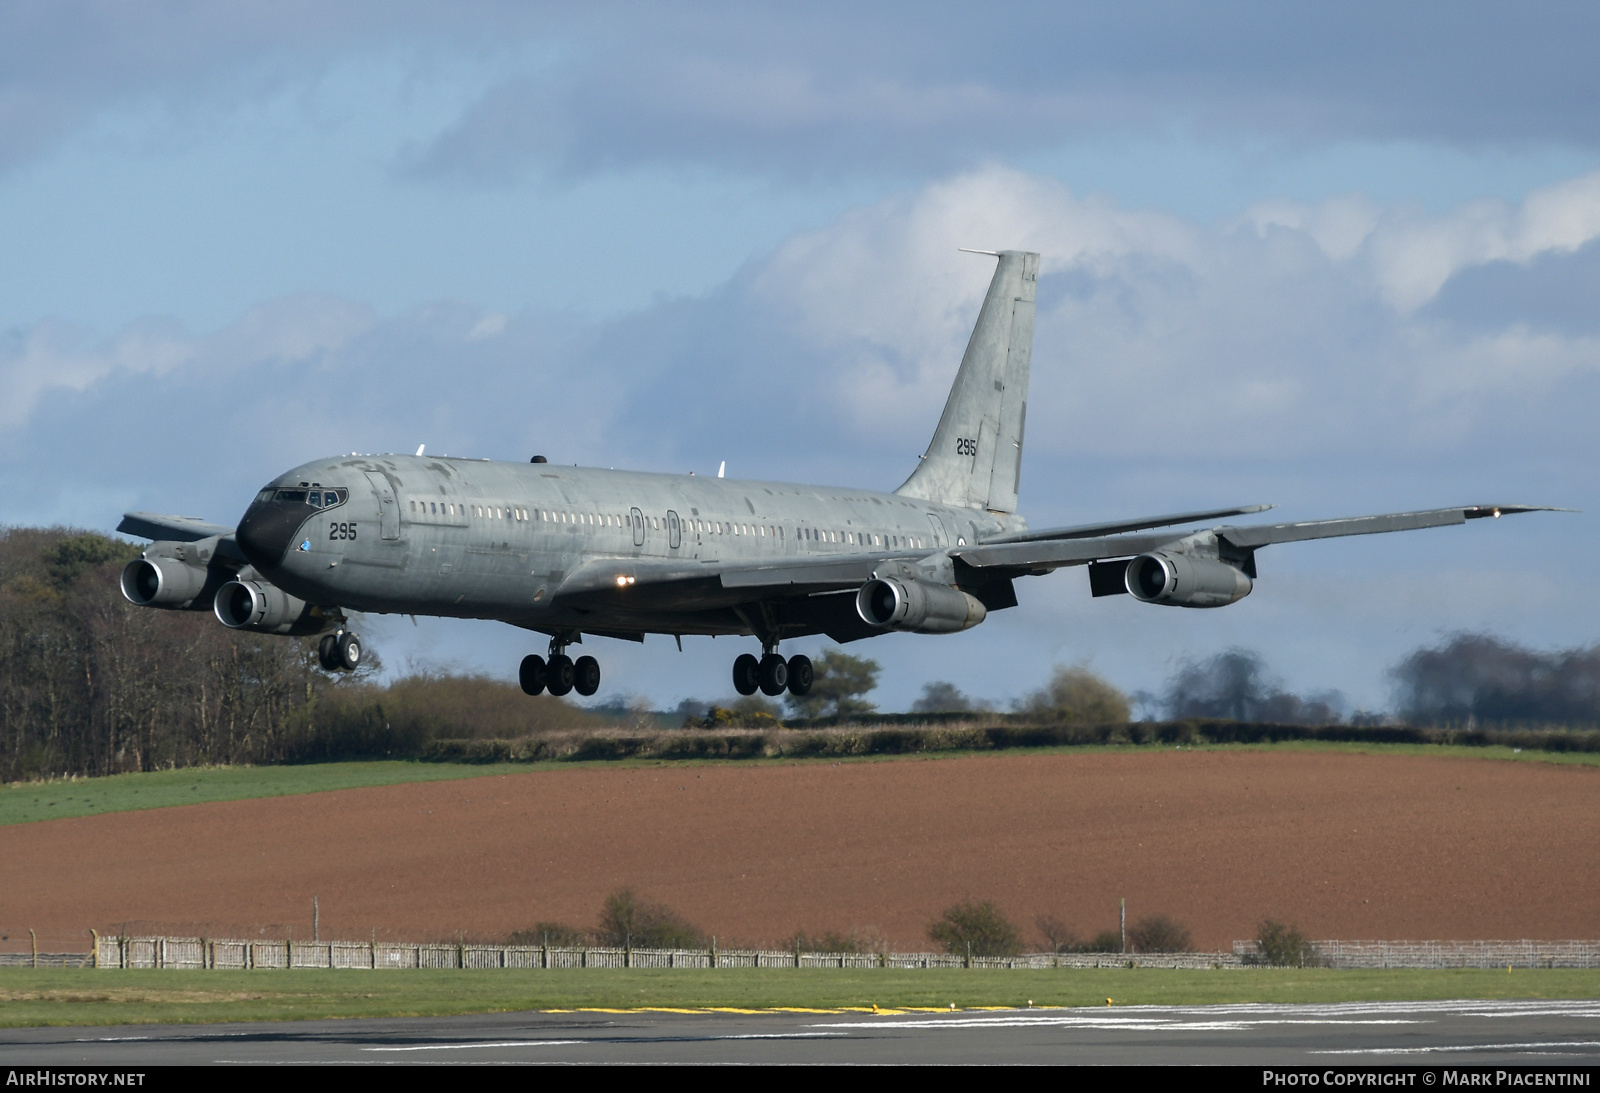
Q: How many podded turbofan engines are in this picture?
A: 4